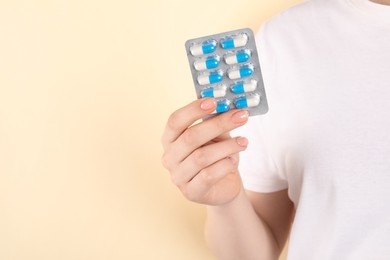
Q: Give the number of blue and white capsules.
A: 10